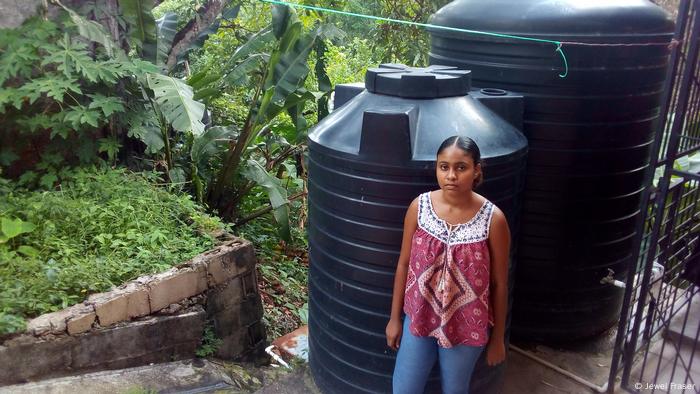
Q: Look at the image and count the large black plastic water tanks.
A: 2